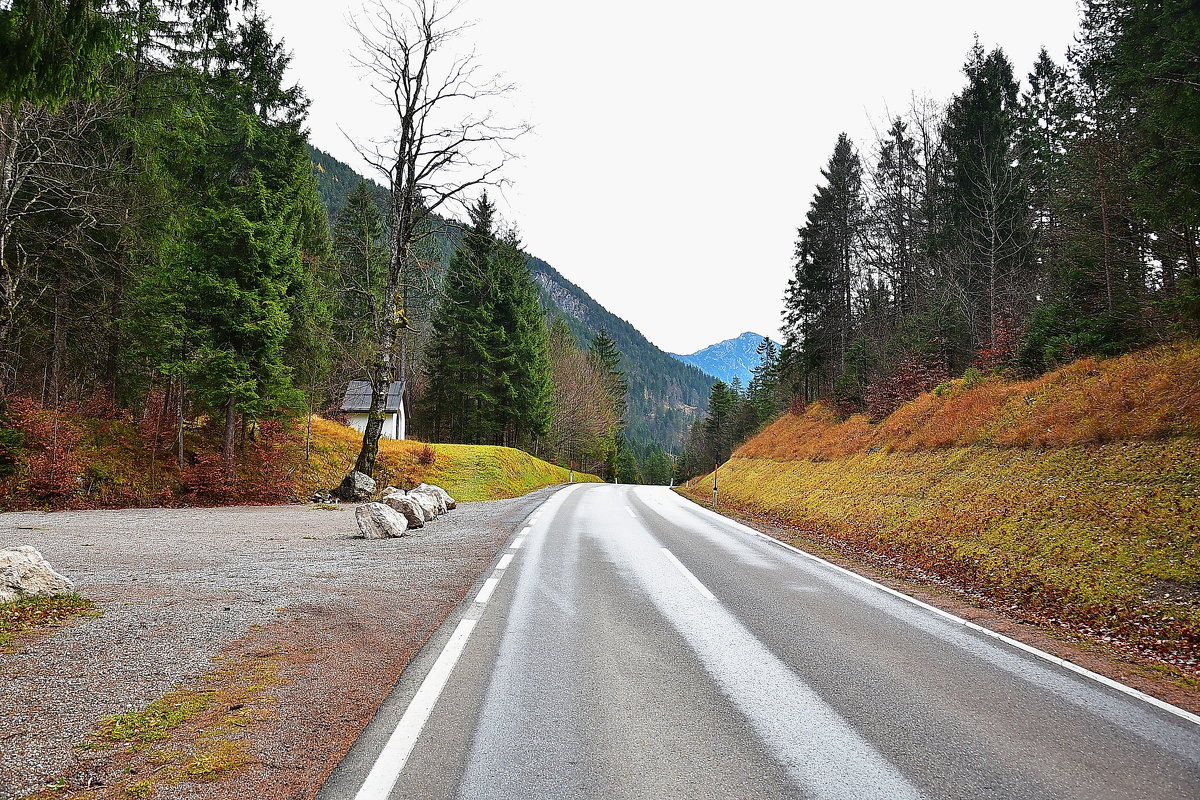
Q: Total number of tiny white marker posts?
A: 5